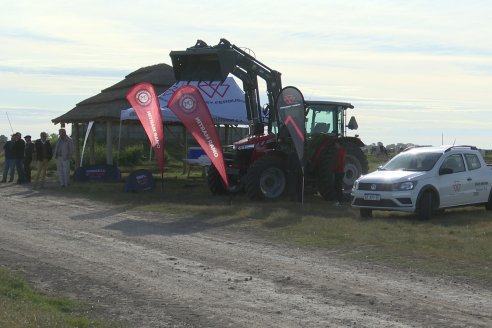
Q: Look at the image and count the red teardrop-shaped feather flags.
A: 2